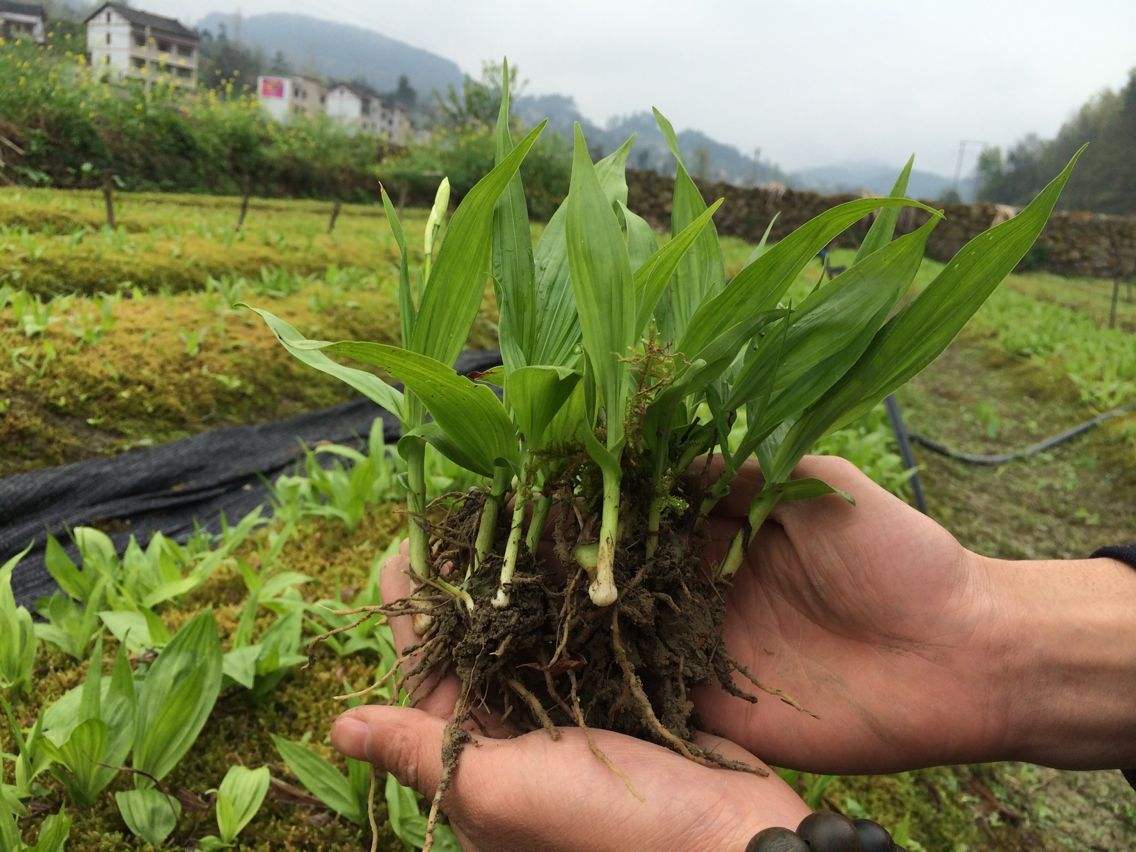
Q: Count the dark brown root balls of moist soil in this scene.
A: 1